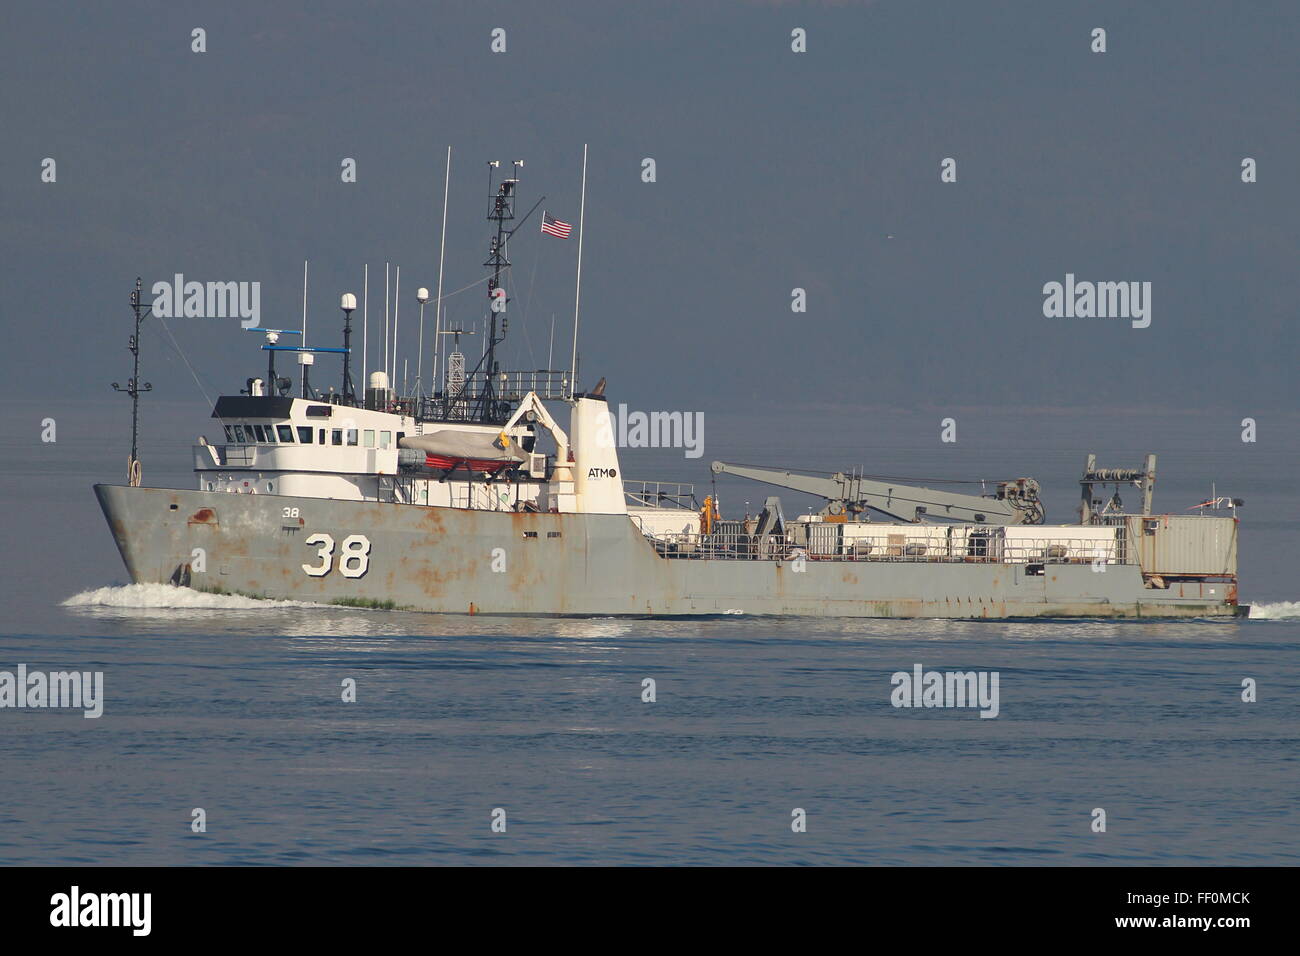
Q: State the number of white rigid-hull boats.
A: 0